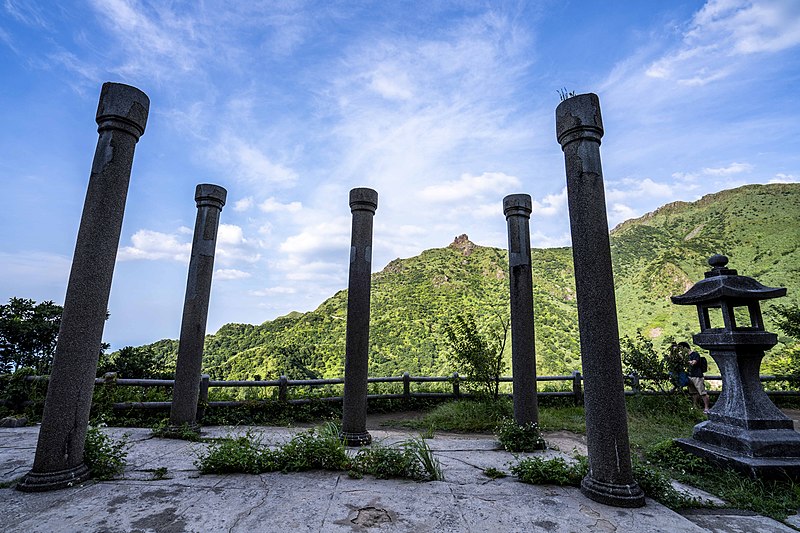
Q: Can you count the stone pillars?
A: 5